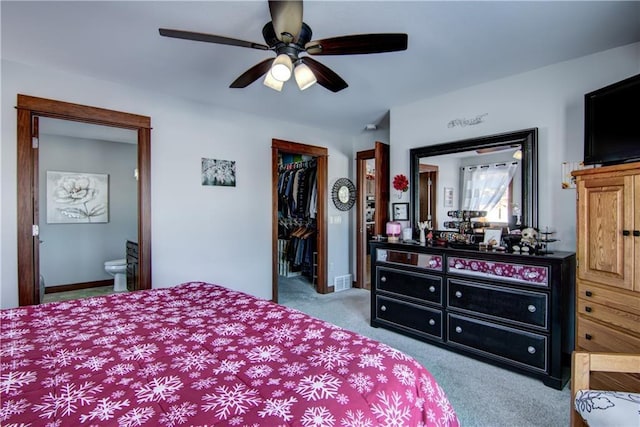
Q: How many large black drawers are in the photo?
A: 4